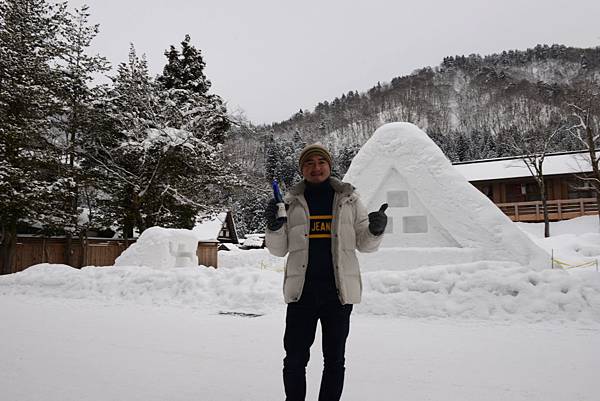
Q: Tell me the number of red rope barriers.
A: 0